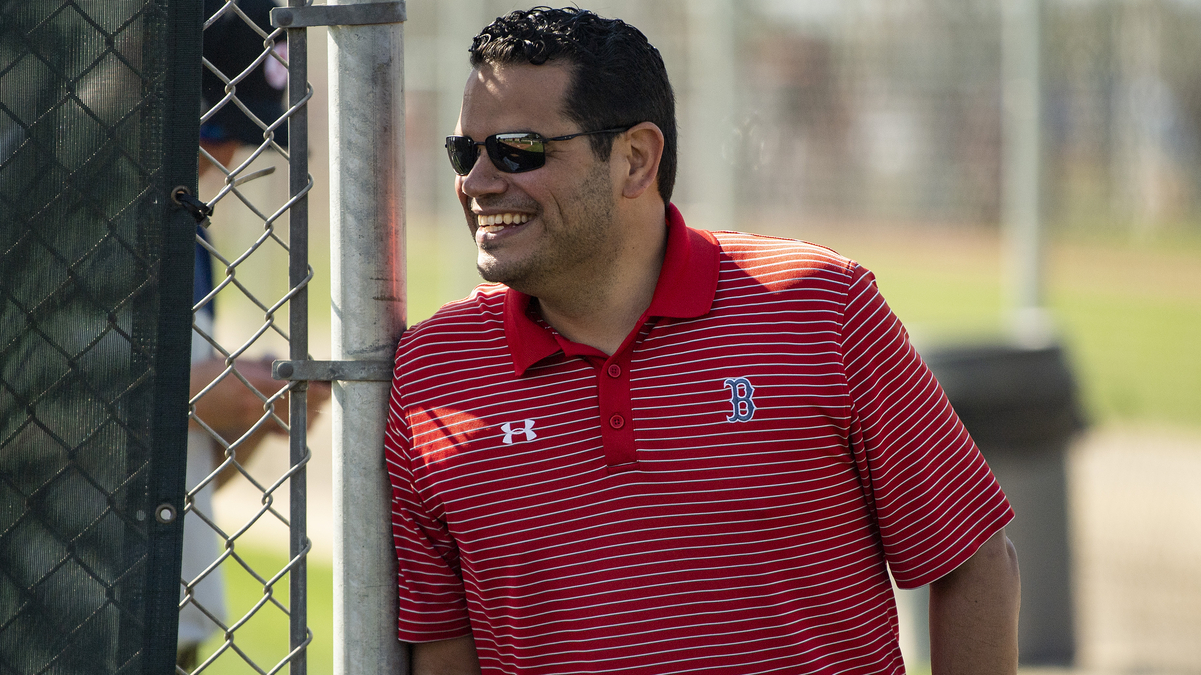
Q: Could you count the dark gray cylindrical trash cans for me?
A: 1